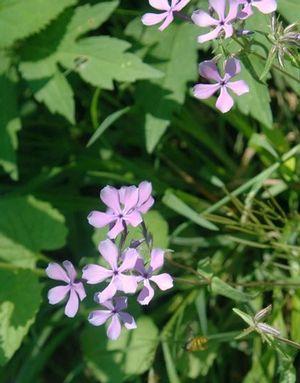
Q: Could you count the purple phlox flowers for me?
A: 10